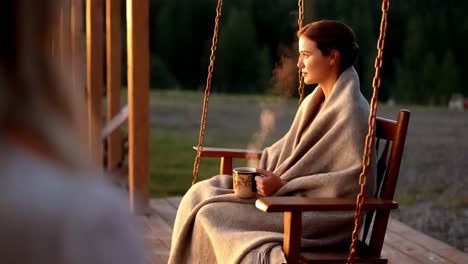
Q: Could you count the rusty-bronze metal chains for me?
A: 3